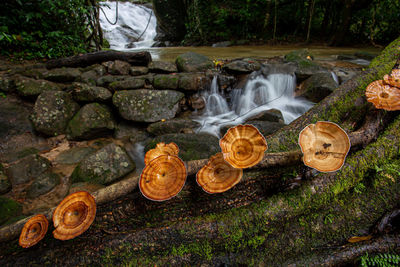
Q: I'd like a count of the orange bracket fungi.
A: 9